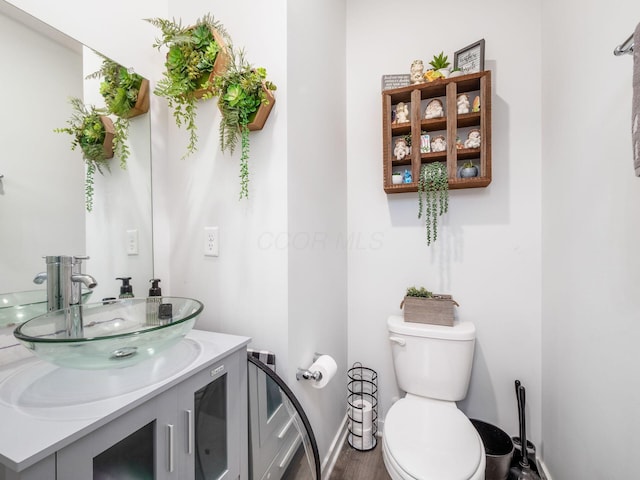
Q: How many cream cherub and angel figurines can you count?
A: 7